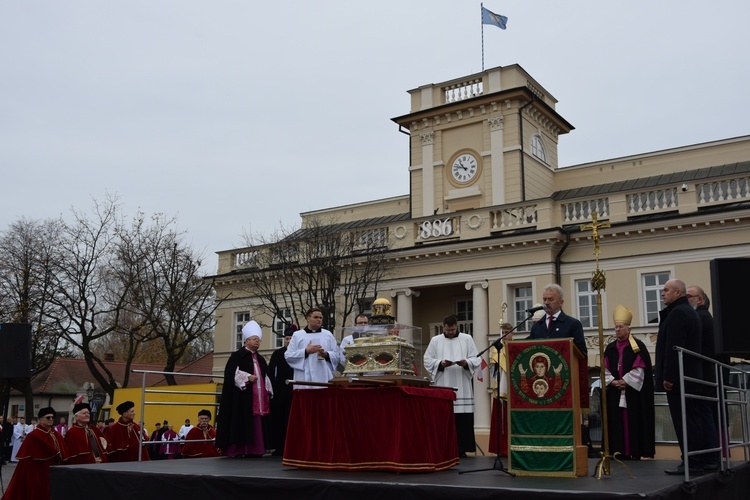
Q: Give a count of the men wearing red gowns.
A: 4